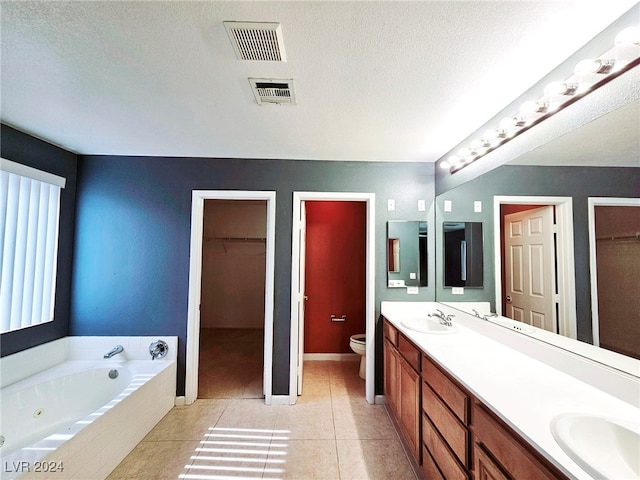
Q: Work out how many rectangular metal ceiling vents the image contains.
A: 2